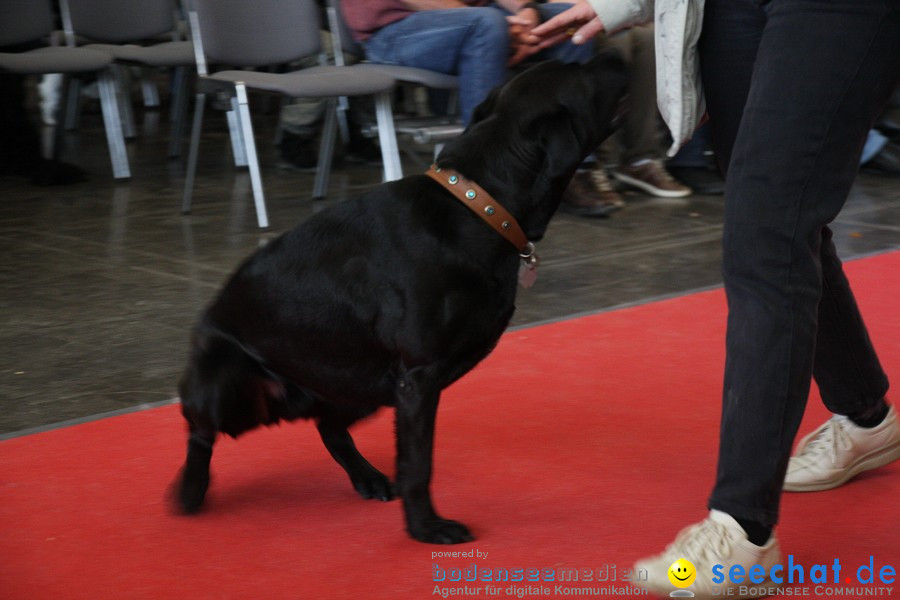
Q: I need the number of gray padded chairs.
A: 4